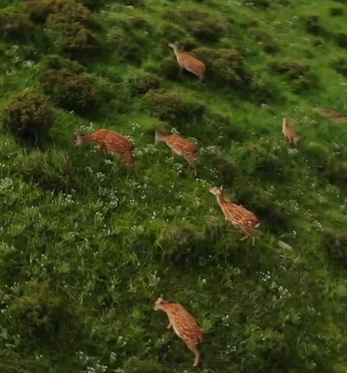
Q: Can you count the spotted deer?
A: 6